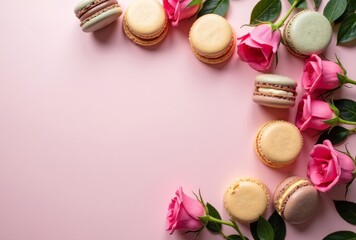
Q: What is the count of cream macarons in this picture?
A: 4